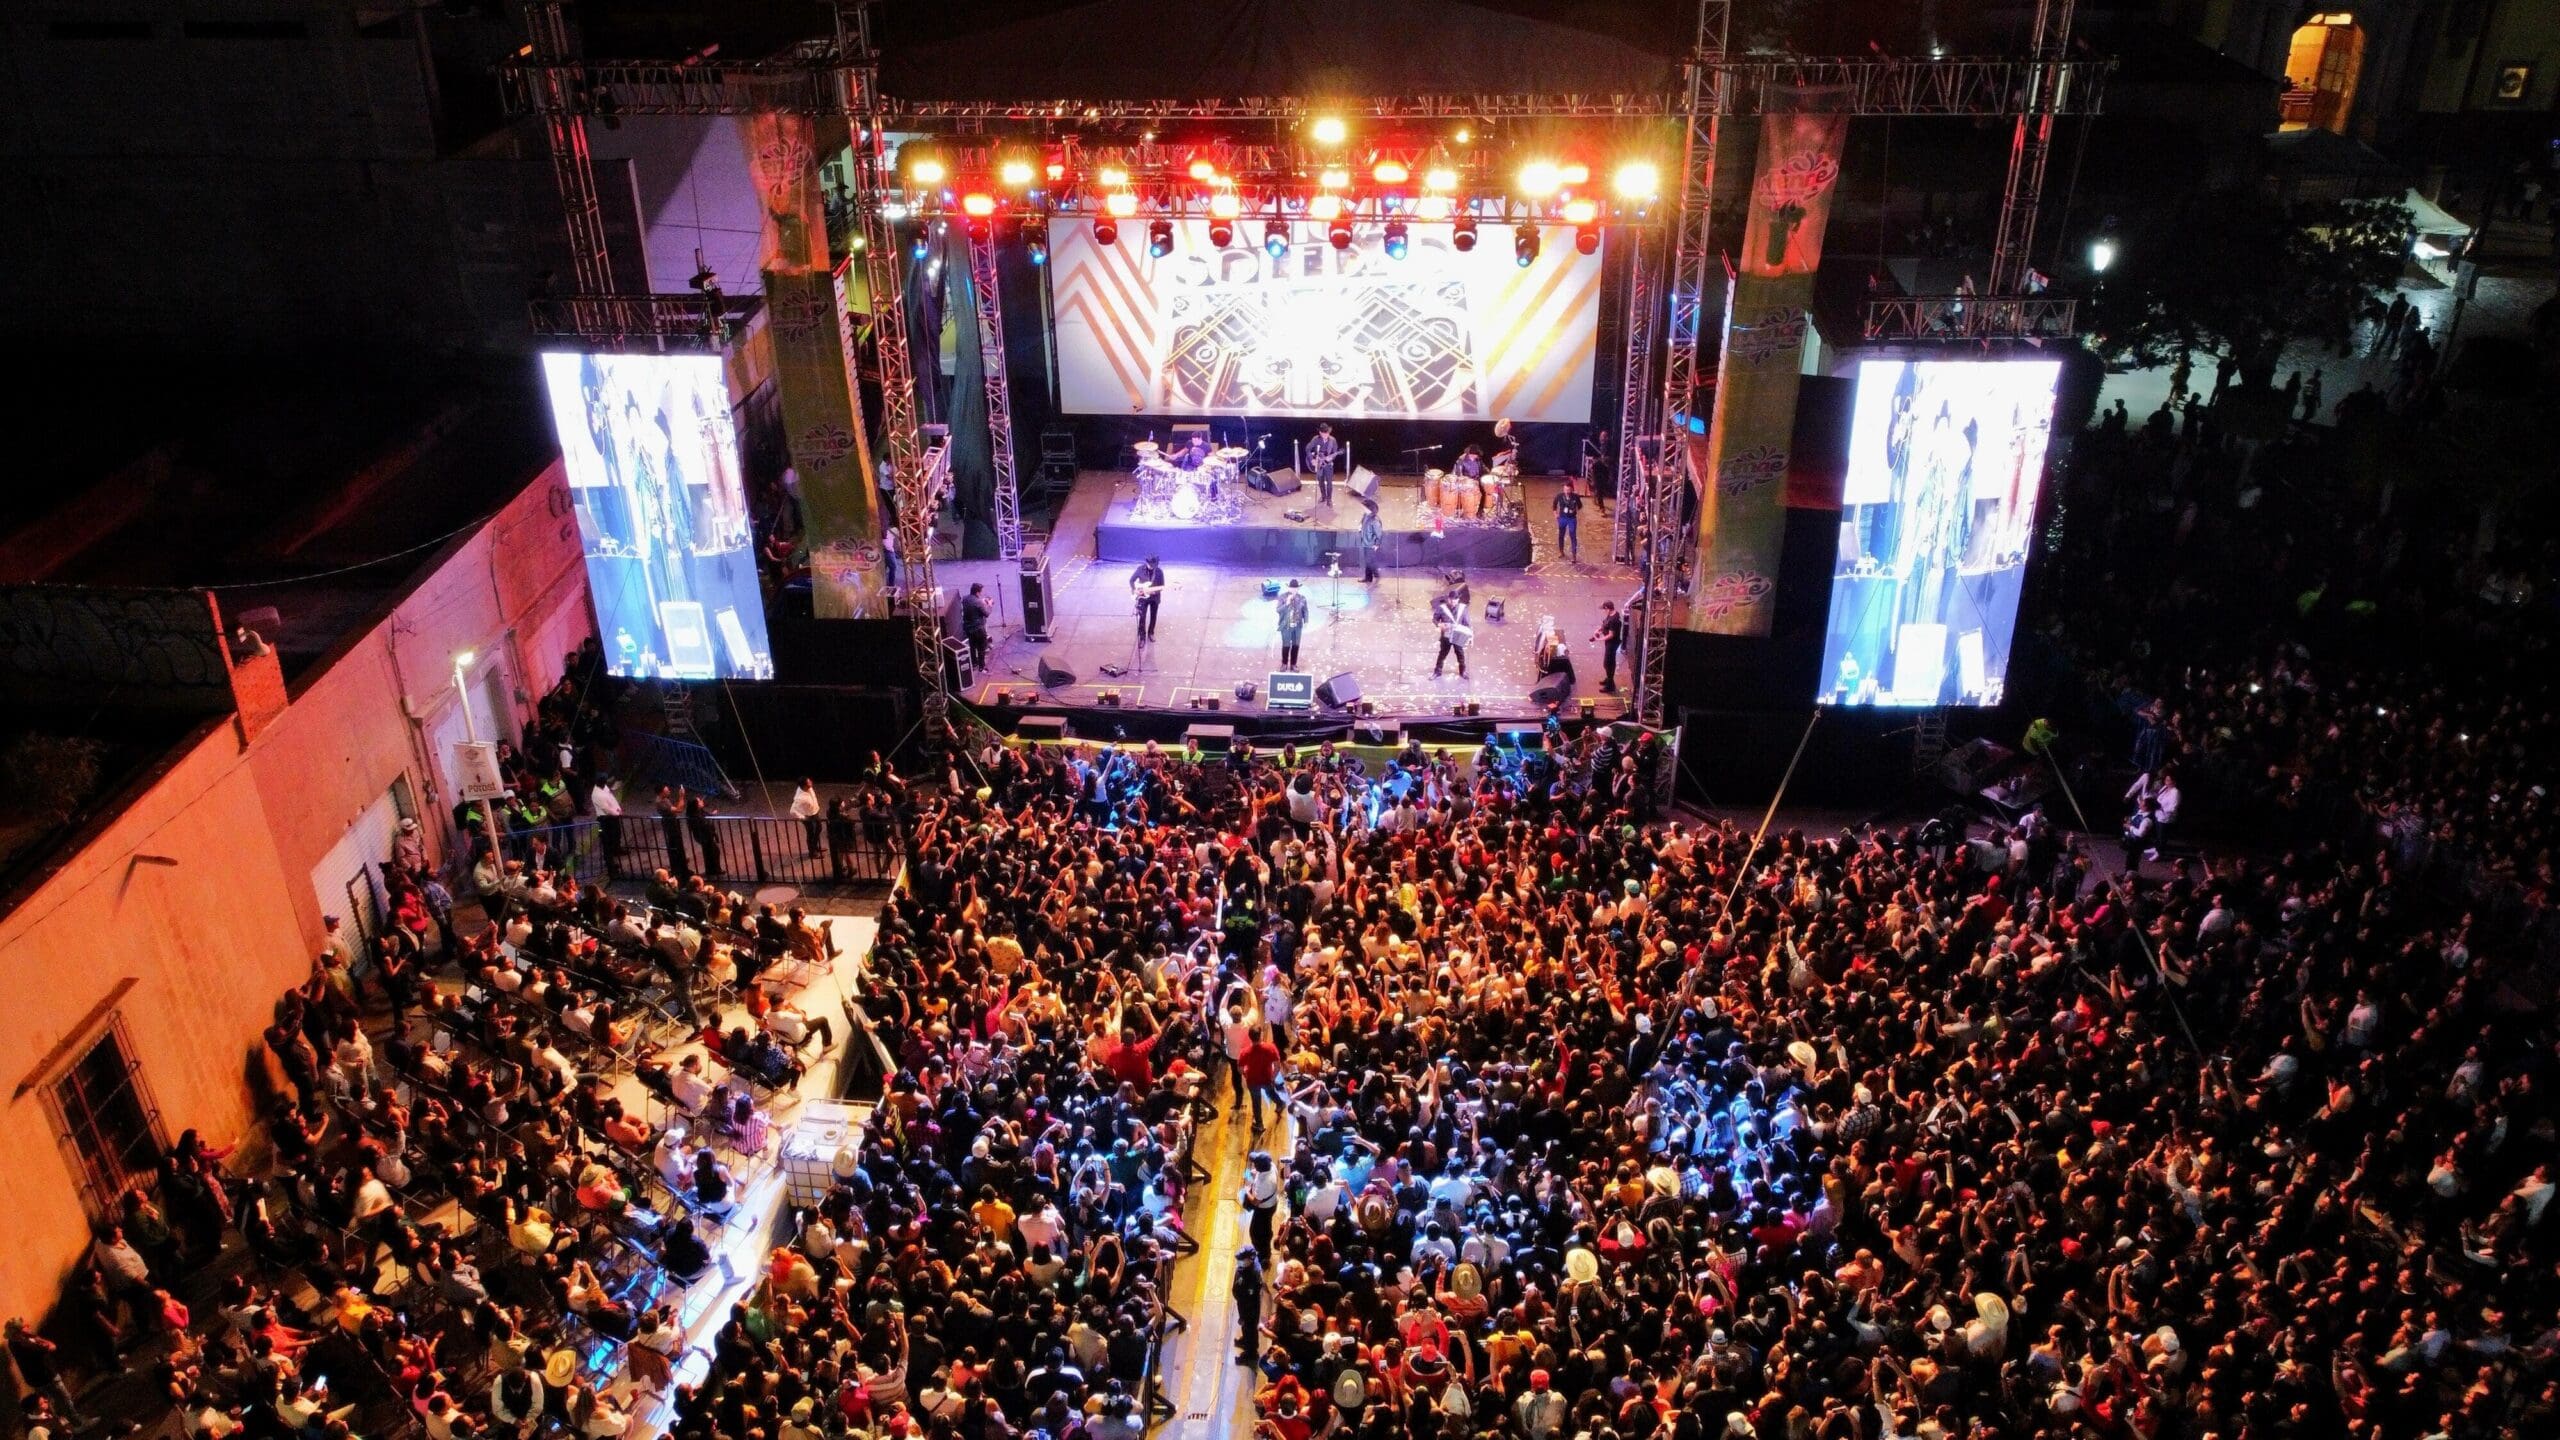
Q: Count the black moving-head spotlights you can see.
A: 12